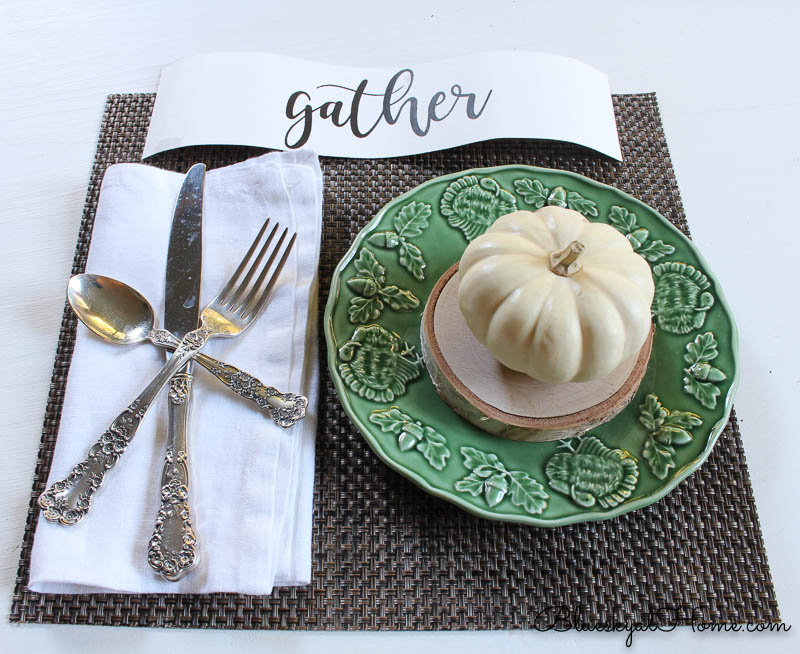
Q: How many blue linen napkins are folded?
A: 0